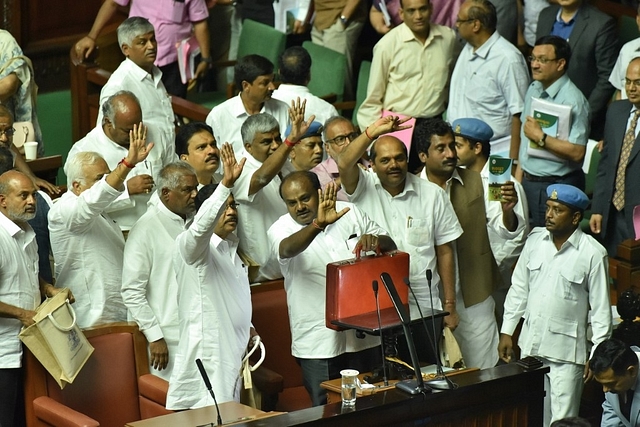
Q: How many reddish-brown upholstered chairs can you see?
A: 2